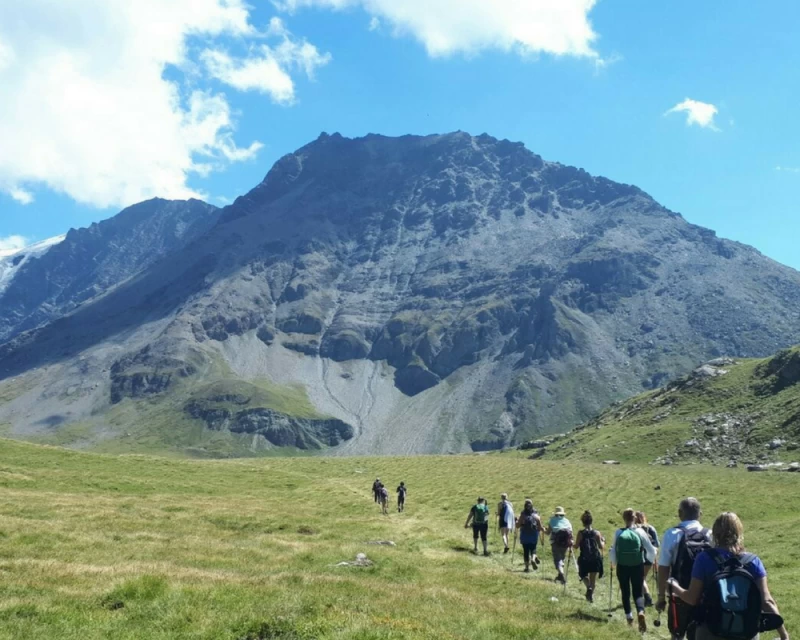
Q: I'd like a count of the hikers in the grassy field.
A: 12